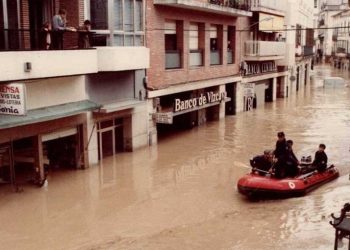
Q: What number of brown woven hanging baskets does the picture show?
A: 0